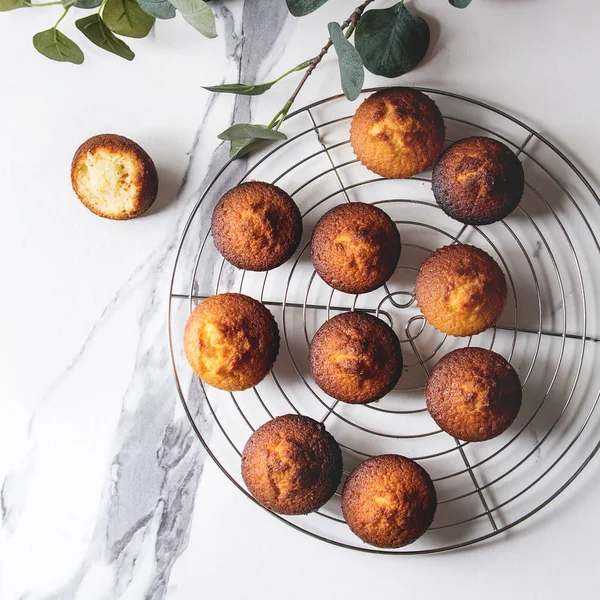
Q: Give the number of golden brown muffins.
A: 11